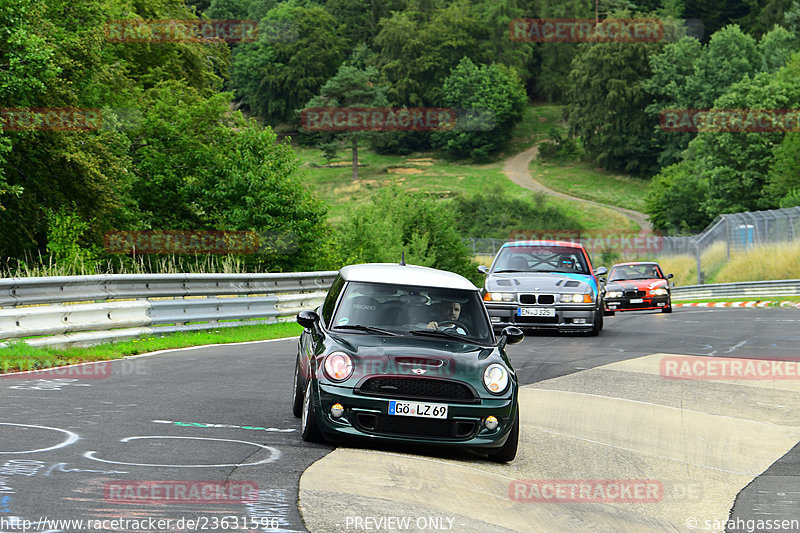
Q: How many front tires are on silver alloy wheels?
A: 1